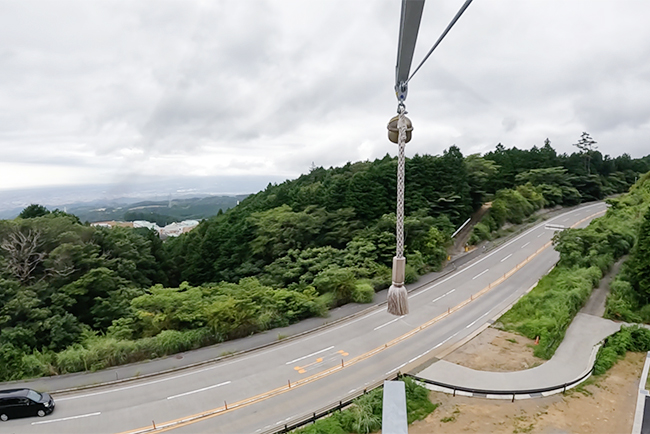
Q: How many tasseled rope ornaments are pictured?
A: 1